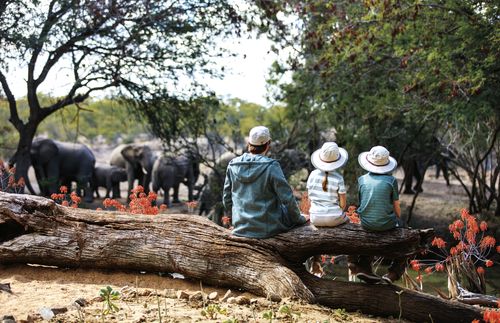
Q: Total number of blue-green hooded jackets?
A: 1